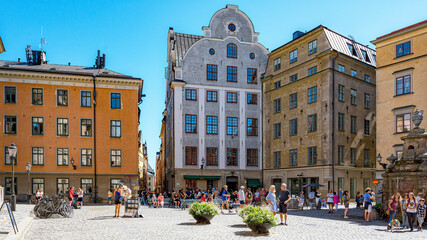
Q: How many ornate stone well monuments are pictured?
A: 1